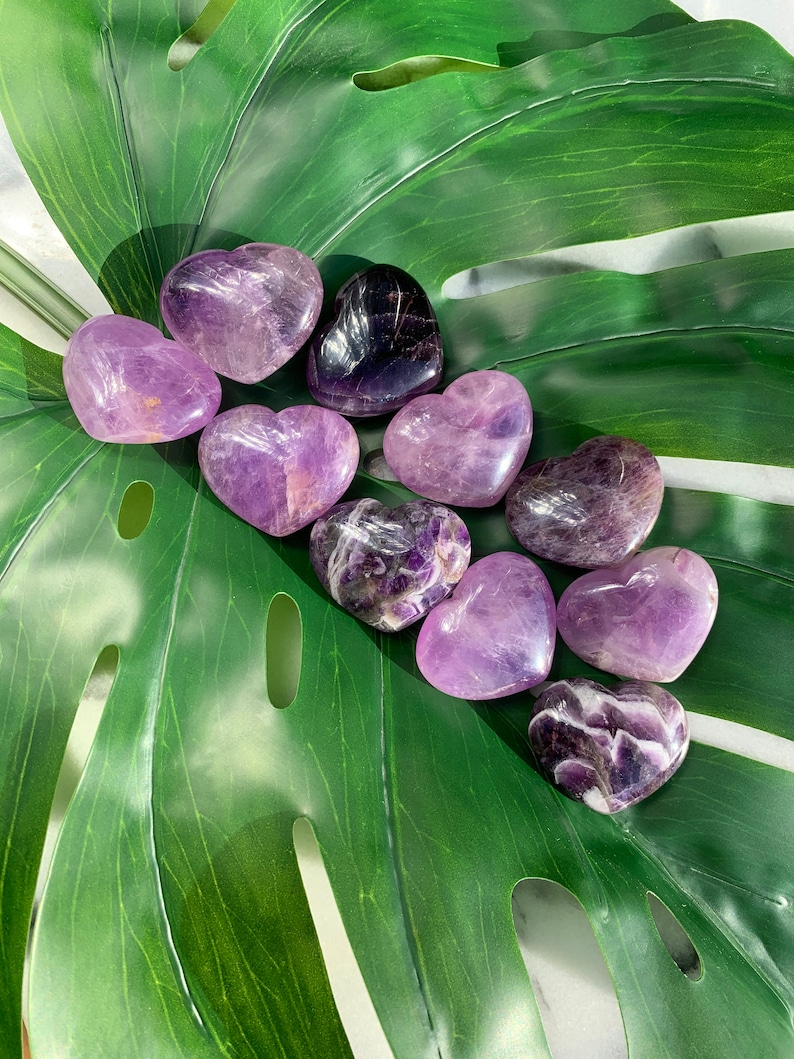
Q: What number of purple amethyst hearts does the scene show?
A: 10